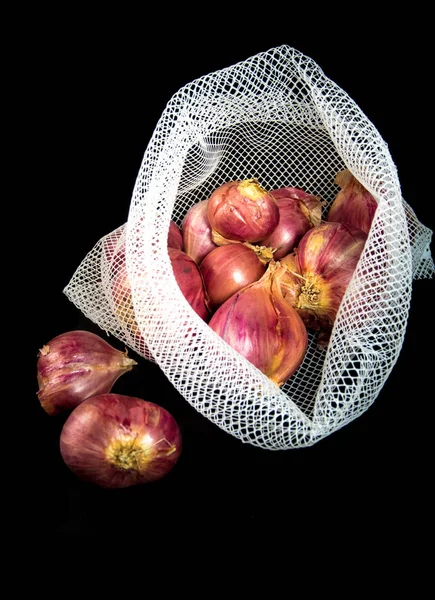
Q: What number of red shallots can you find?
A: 11